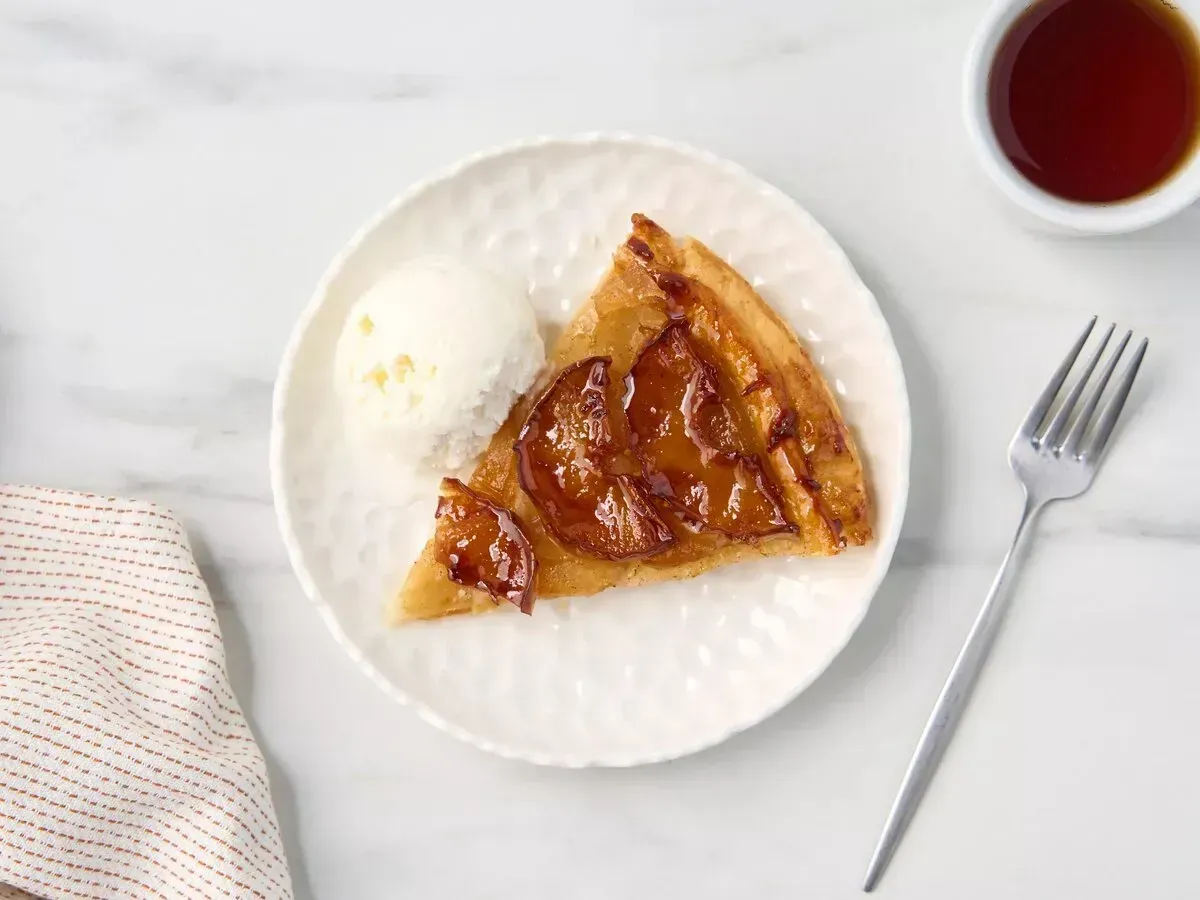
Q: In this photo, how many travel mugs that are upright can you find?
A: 0